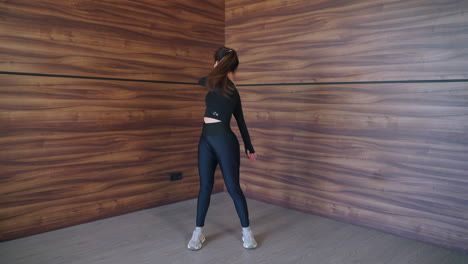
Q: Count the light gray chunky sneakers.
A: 2